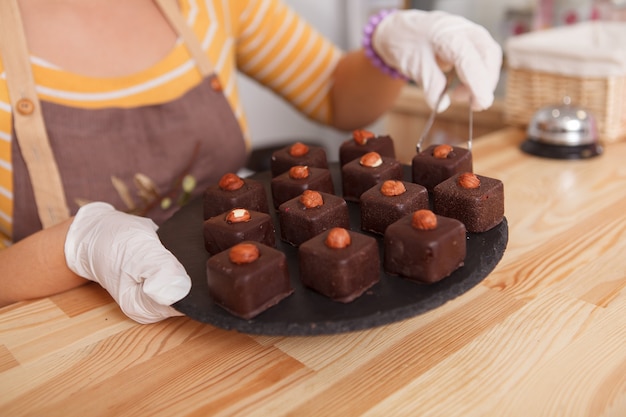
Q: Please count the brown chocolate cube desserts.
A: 13